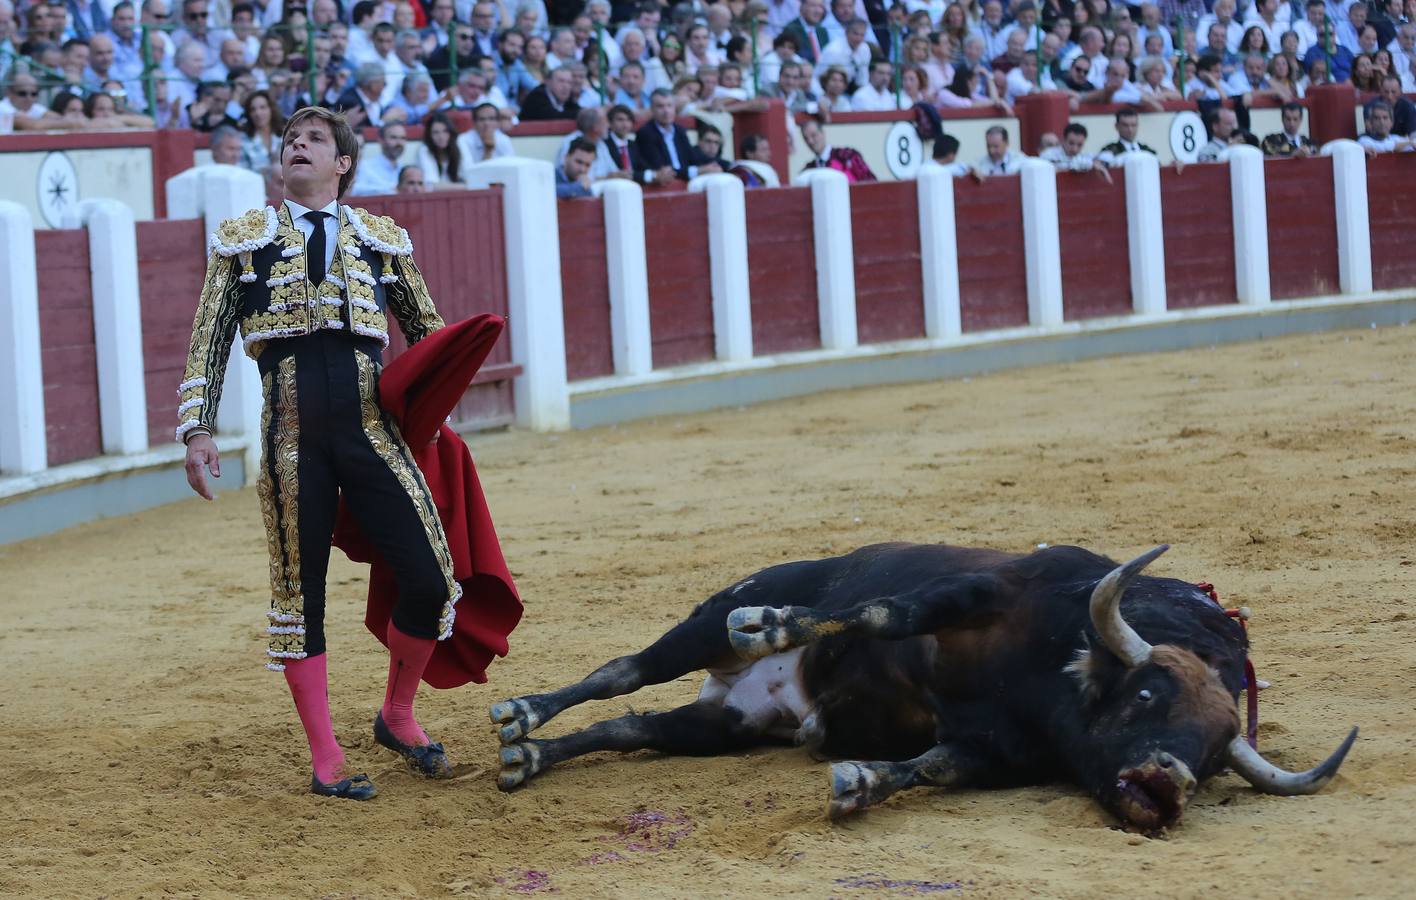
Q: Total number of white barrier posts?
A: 12